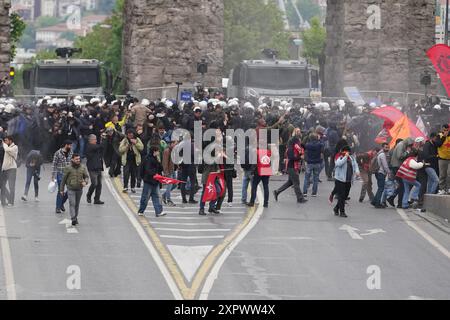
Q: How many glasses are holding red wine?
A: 0